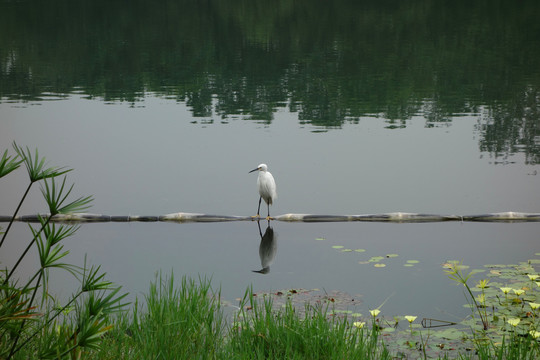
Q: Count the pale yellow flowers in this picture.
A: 10